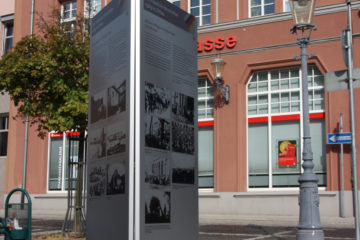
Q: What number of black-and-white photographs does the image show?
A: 13